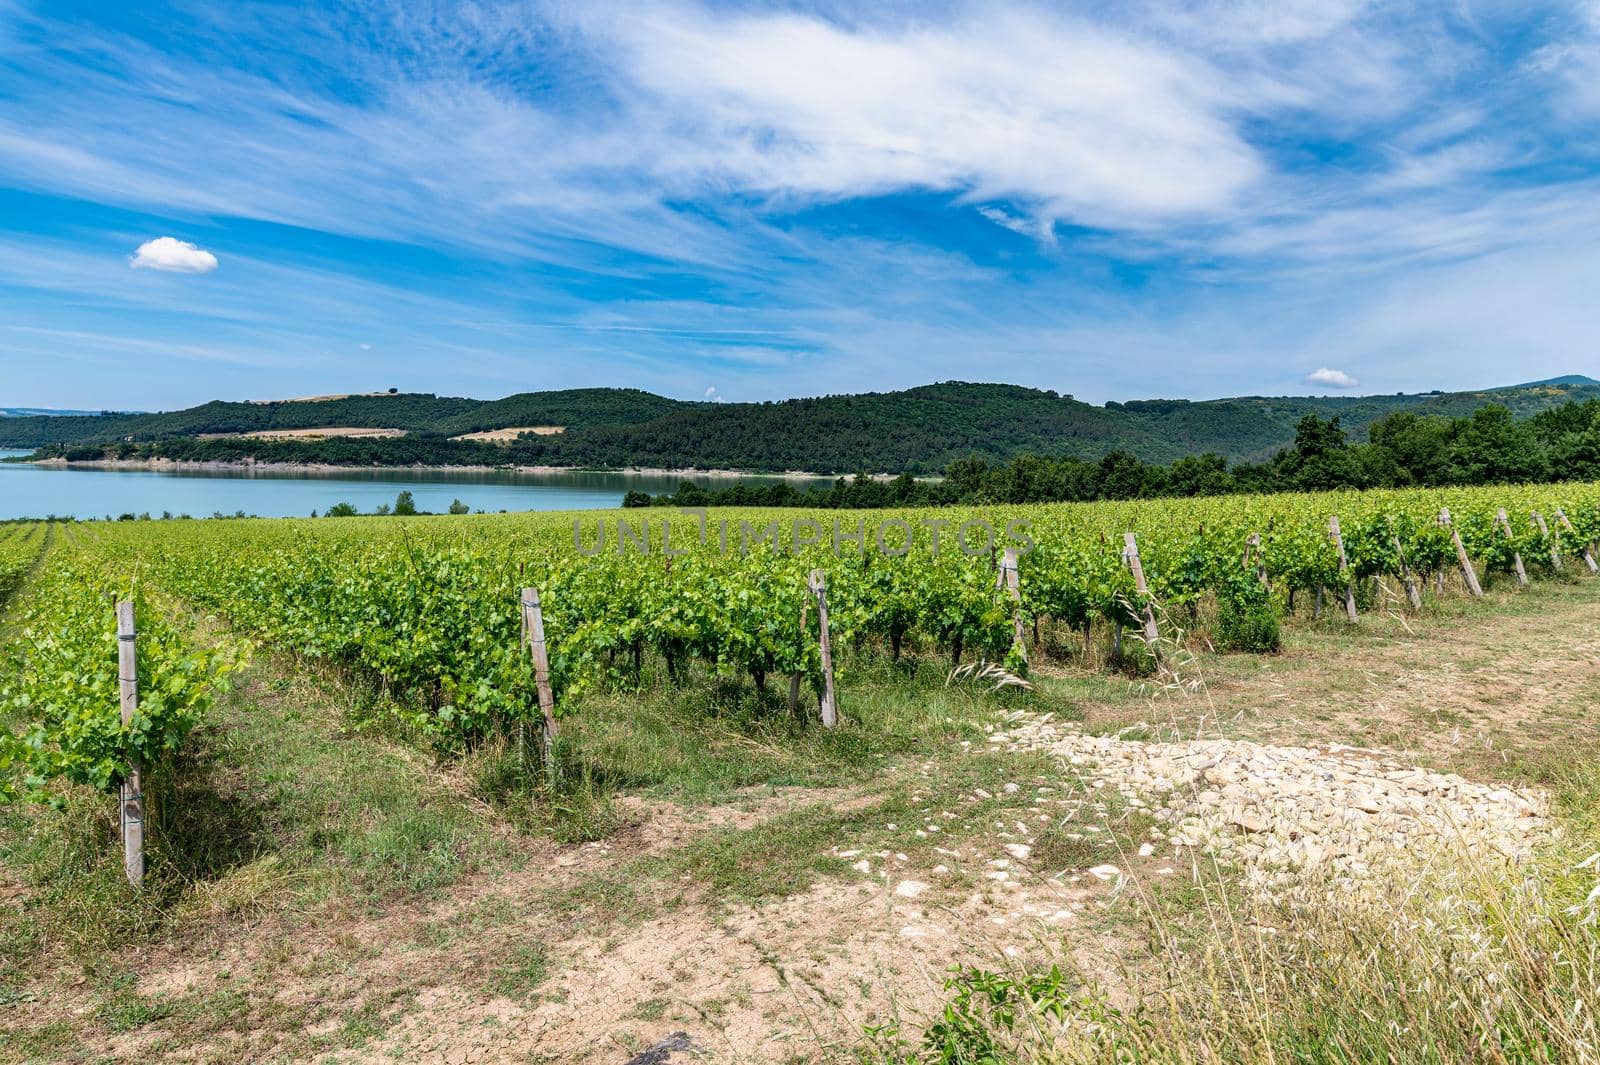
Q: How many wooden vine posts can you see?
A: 12